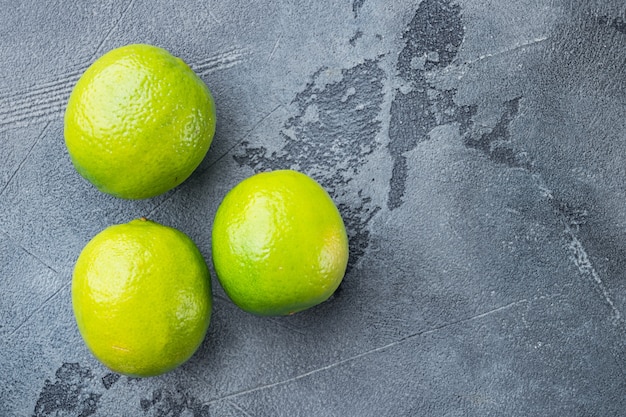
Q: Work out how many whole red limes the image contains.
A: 0